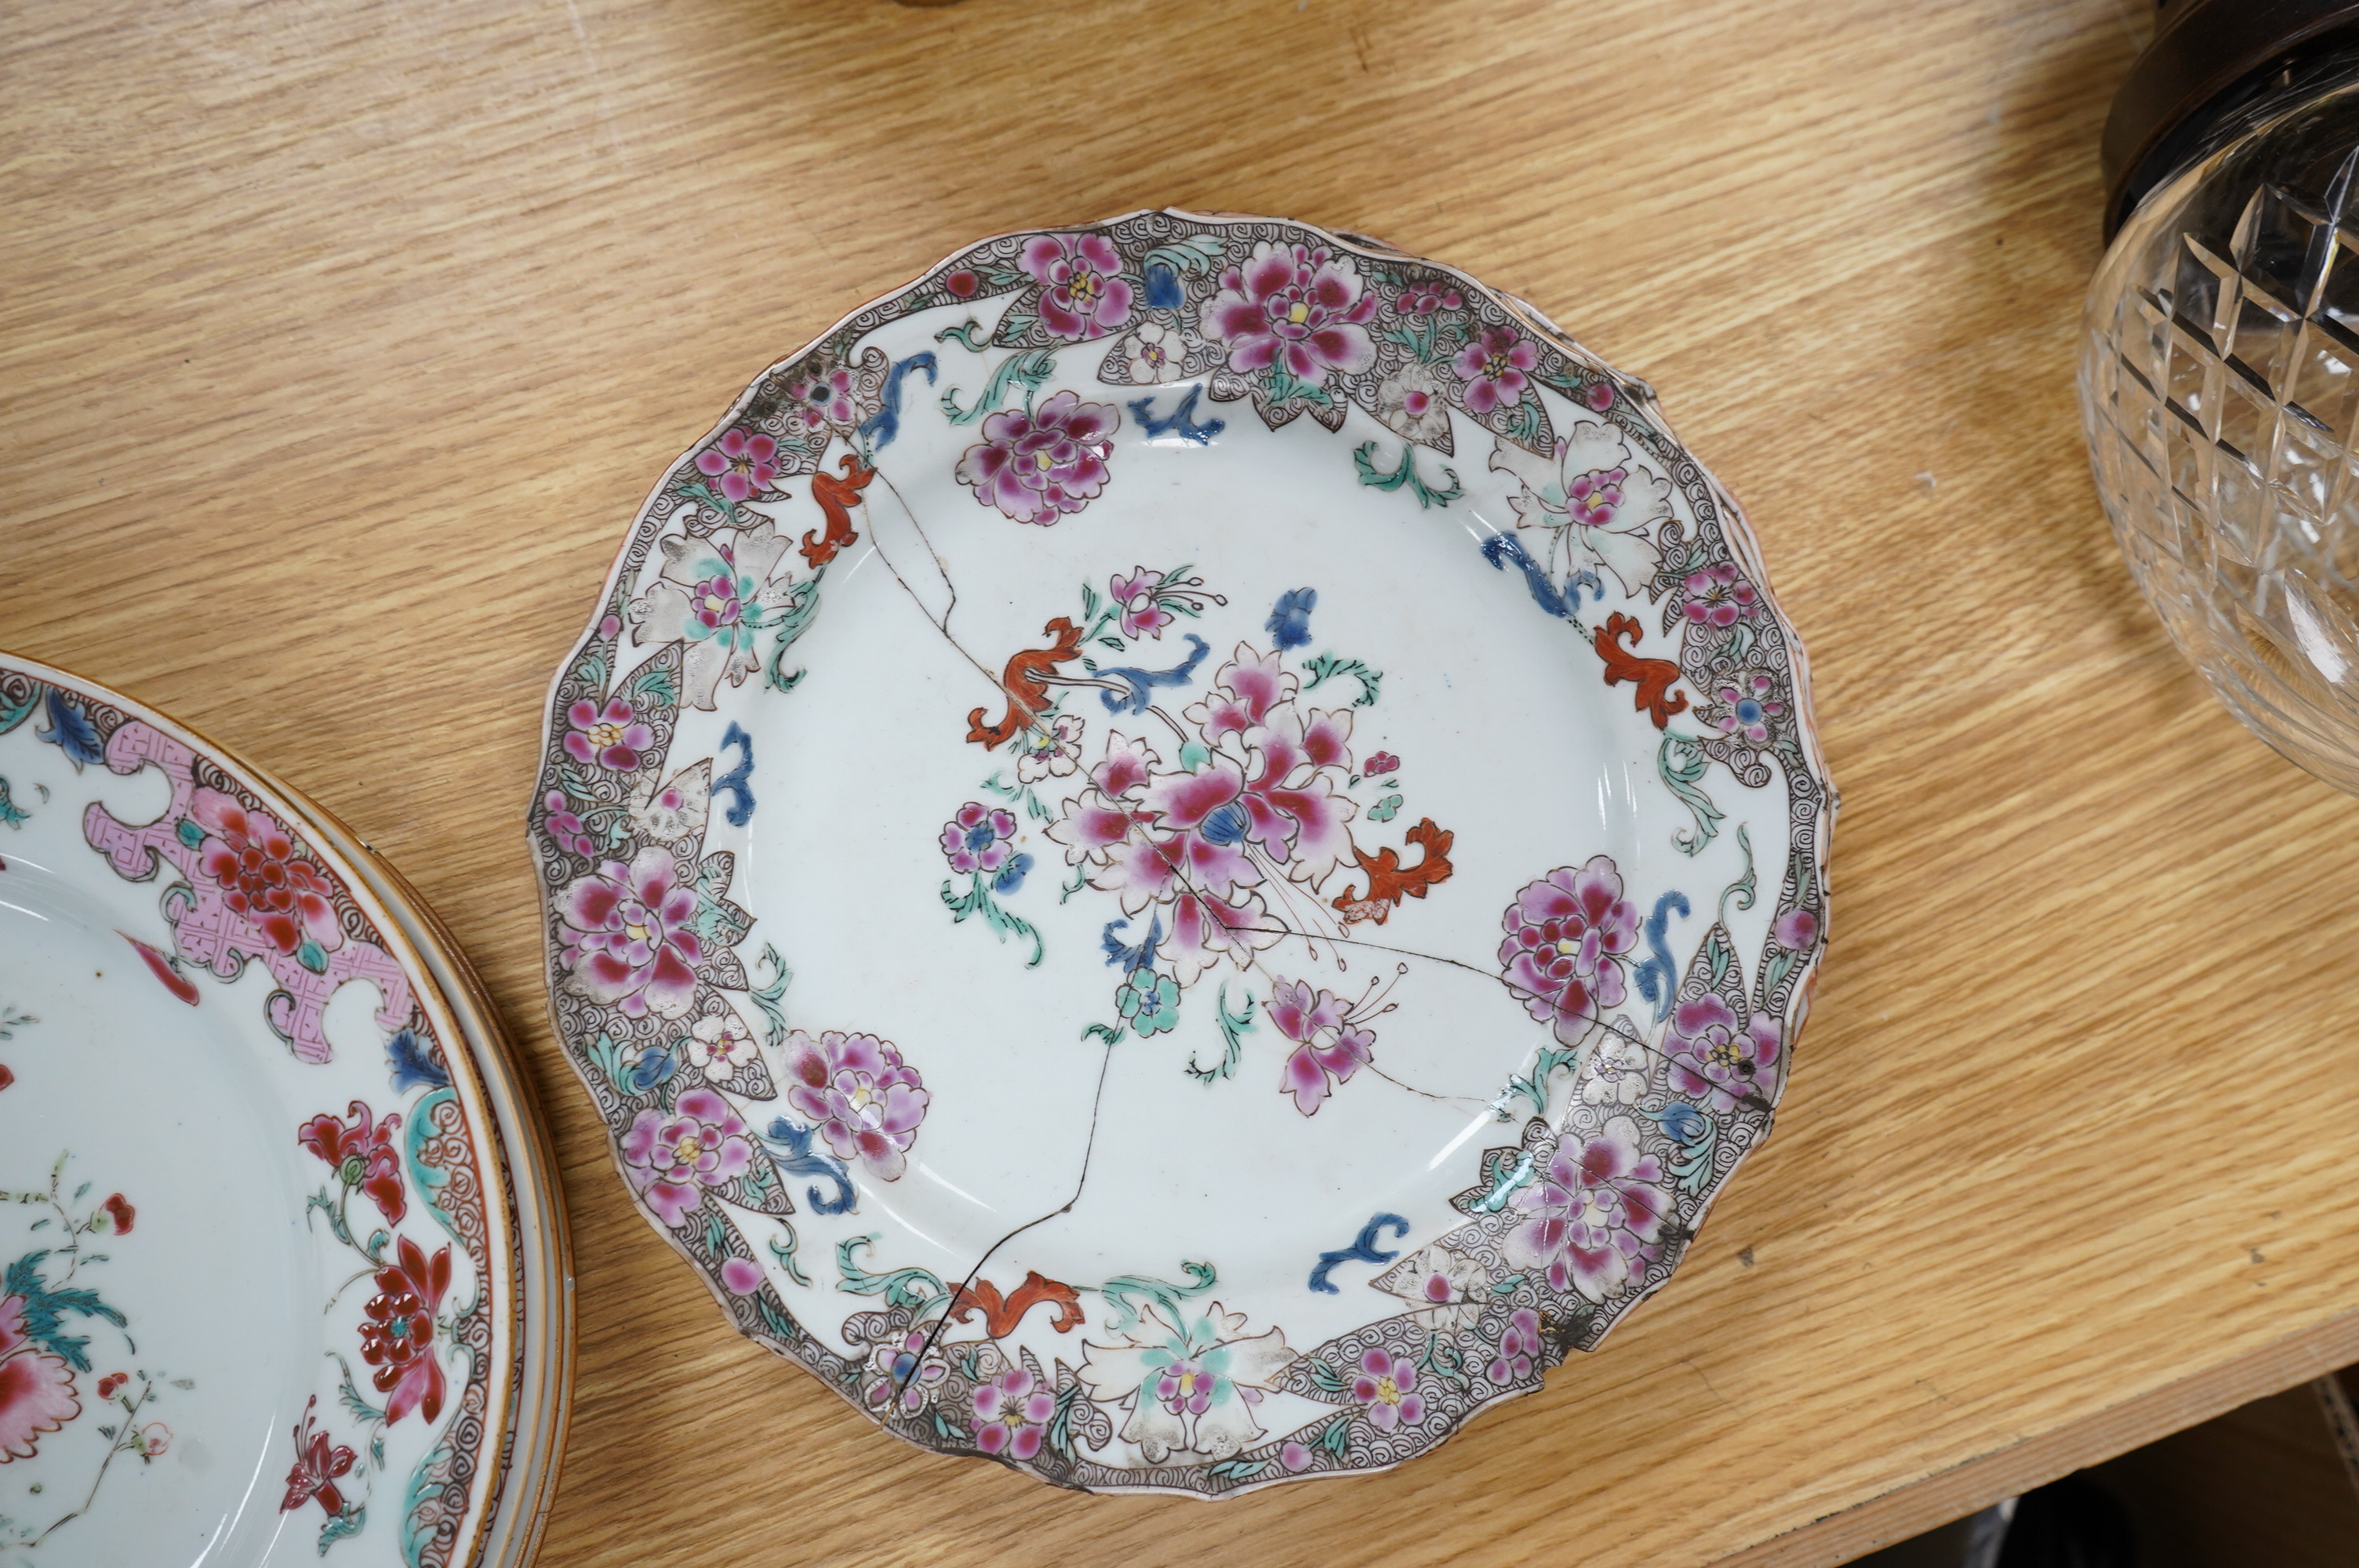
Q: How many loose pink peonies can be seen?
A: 3